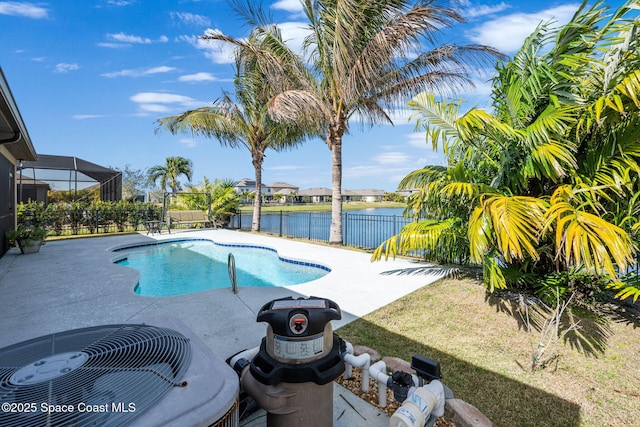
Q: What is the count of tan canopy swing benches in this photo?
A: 1